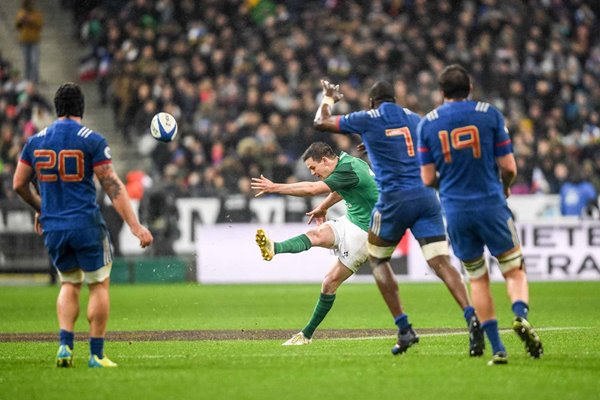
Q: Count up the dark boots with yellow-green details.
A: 2